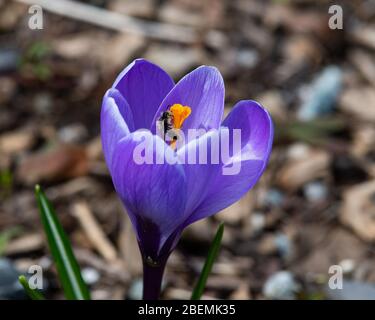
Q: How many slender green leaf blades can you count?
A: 3